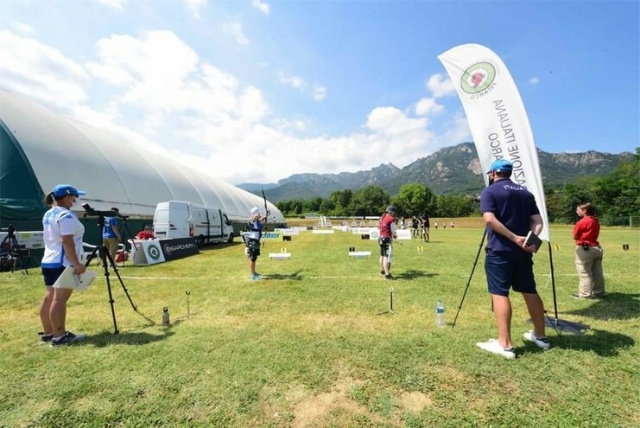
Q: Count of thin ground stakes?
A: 2